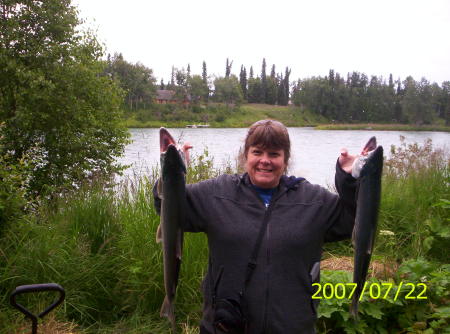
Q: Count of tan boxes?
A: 0